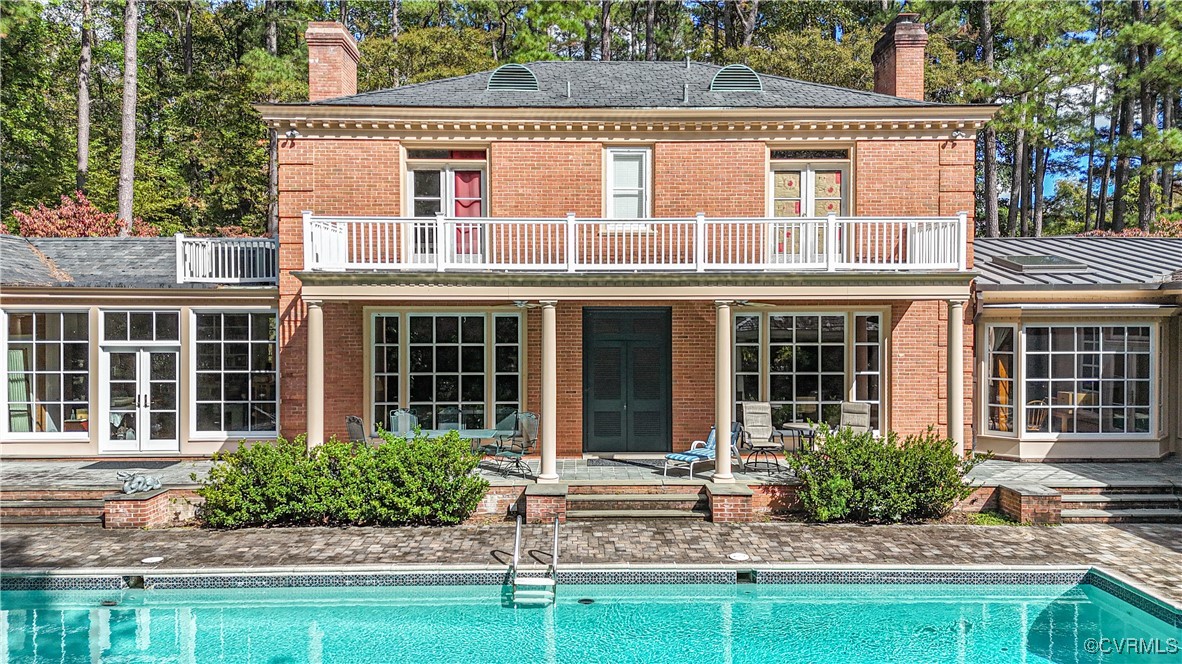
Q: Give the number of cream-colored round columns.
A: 4